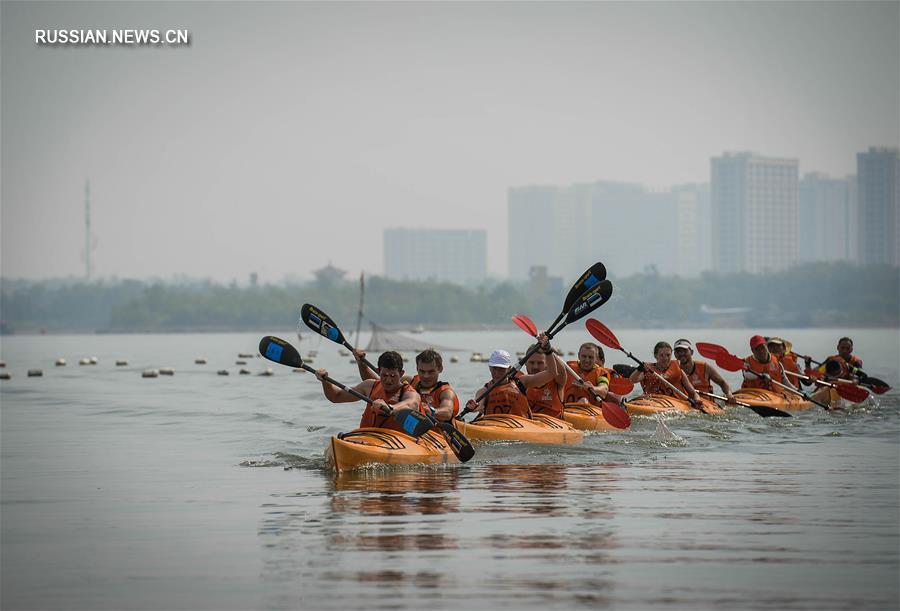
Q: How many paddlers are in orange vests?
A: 12